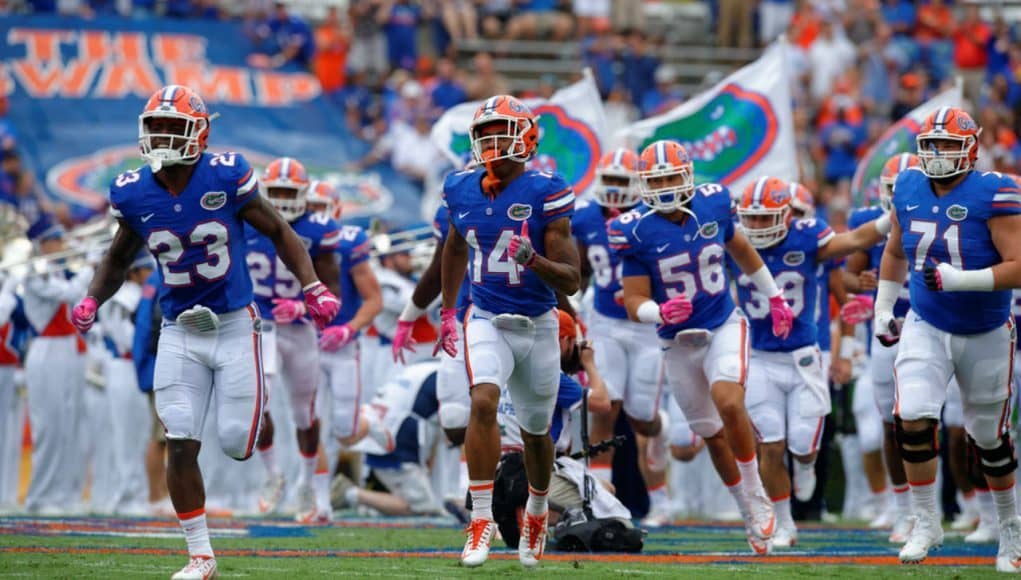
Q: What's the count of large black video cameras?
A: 1